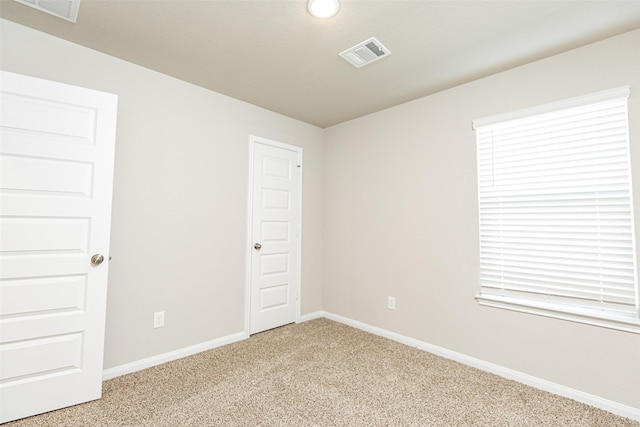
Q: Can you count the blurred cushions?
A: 0